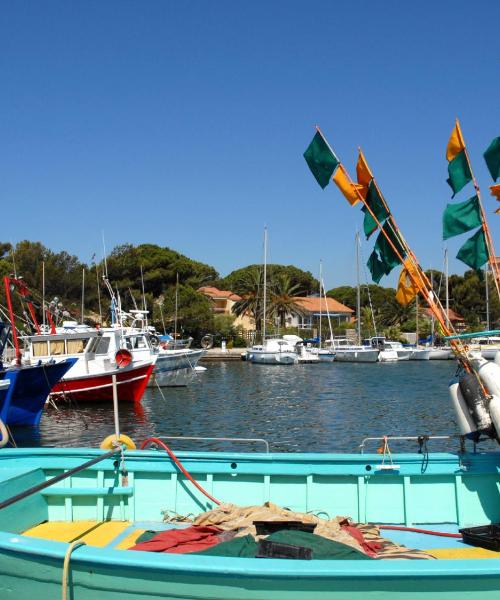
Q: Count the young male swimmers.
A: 0